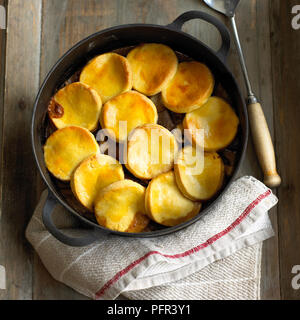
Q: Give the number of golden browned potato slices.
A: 12